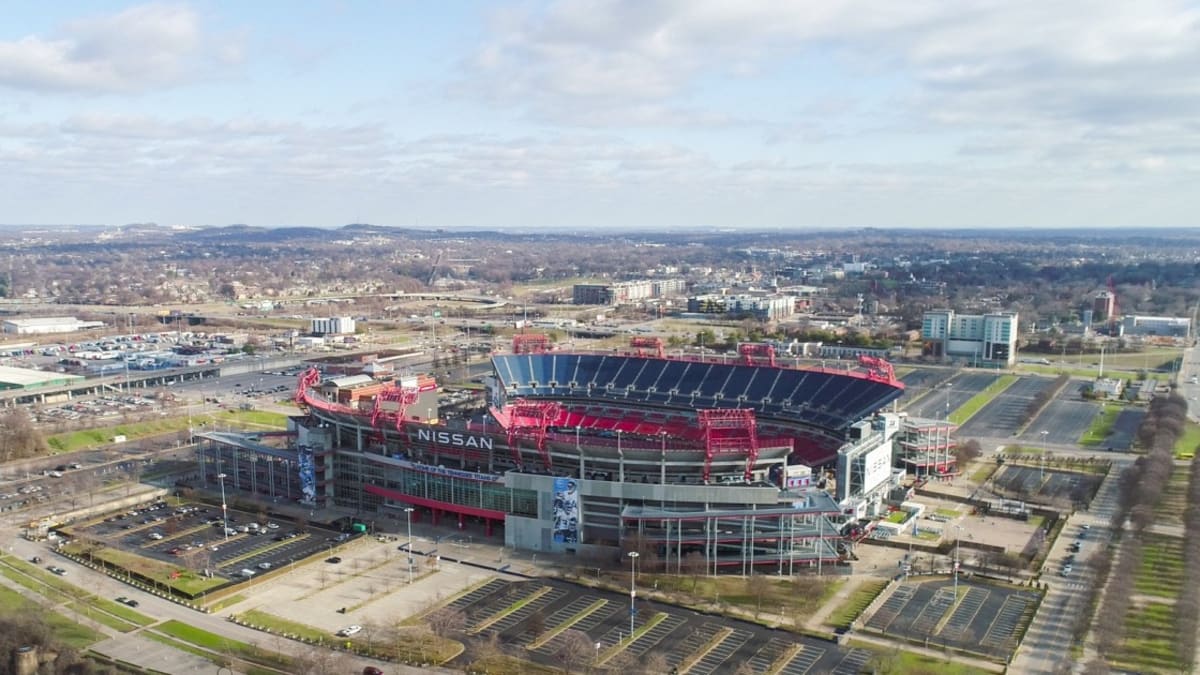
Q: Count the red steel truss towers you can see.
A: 8